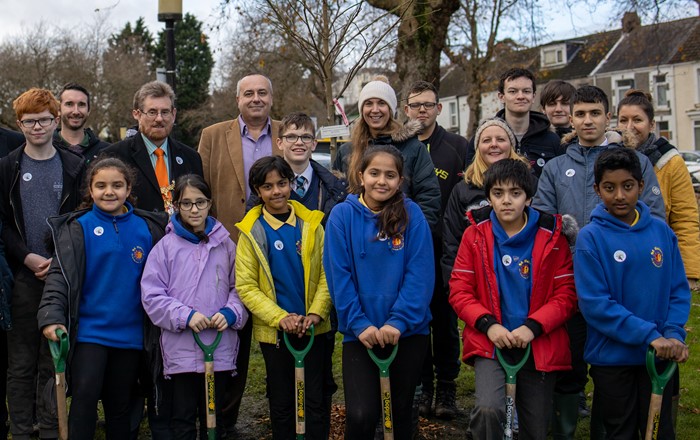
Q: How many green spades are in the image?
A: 6